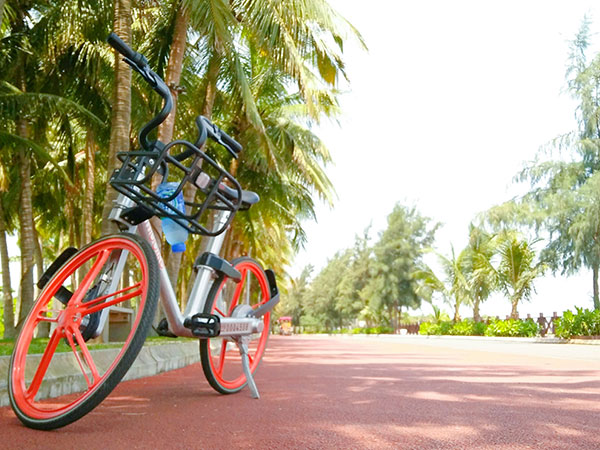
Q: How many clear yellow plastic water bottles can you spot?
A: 0